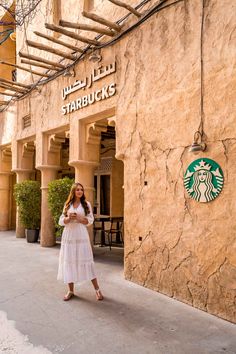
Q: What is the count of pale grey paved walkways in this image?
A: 1